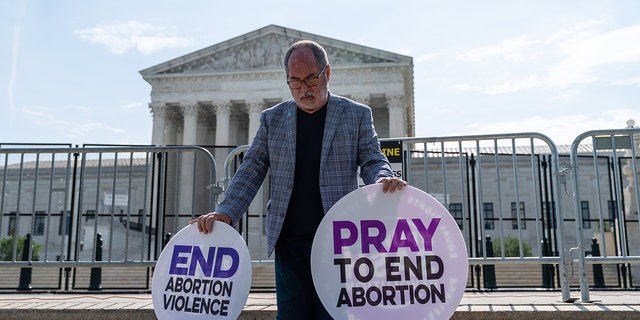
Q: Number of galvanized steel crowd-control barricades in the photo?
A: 3